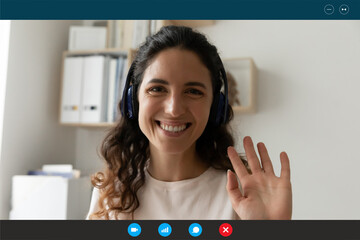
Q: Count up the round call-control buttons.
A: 4